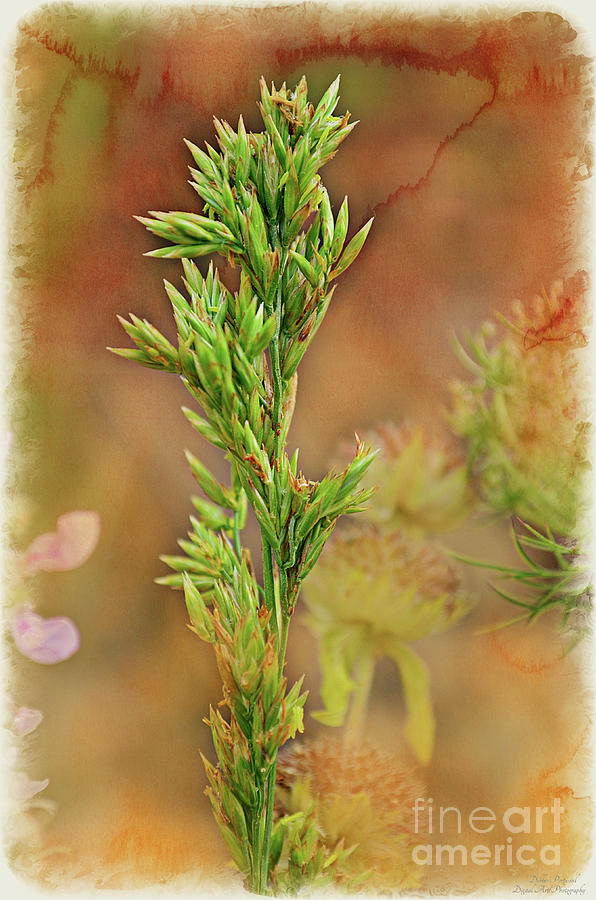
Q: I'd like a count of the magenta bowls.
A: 0